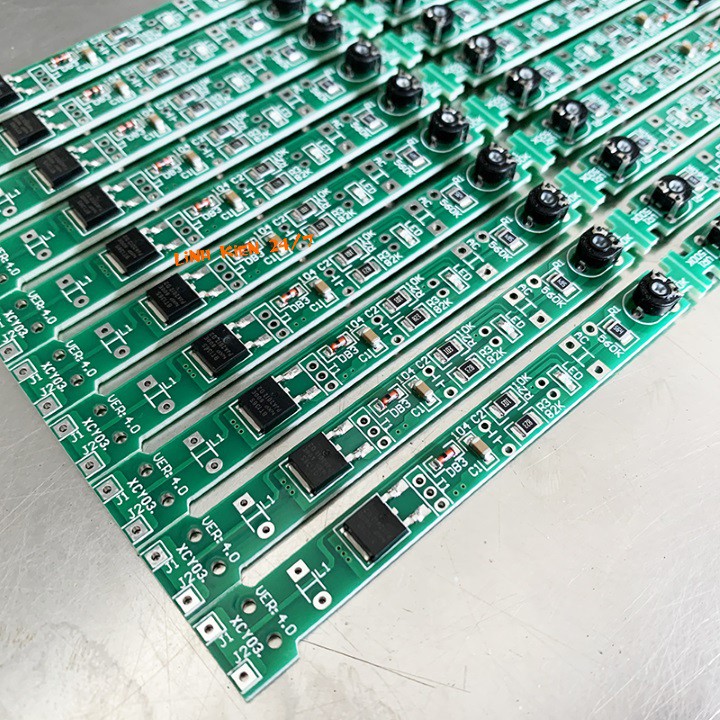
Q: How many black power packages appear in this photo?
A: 10